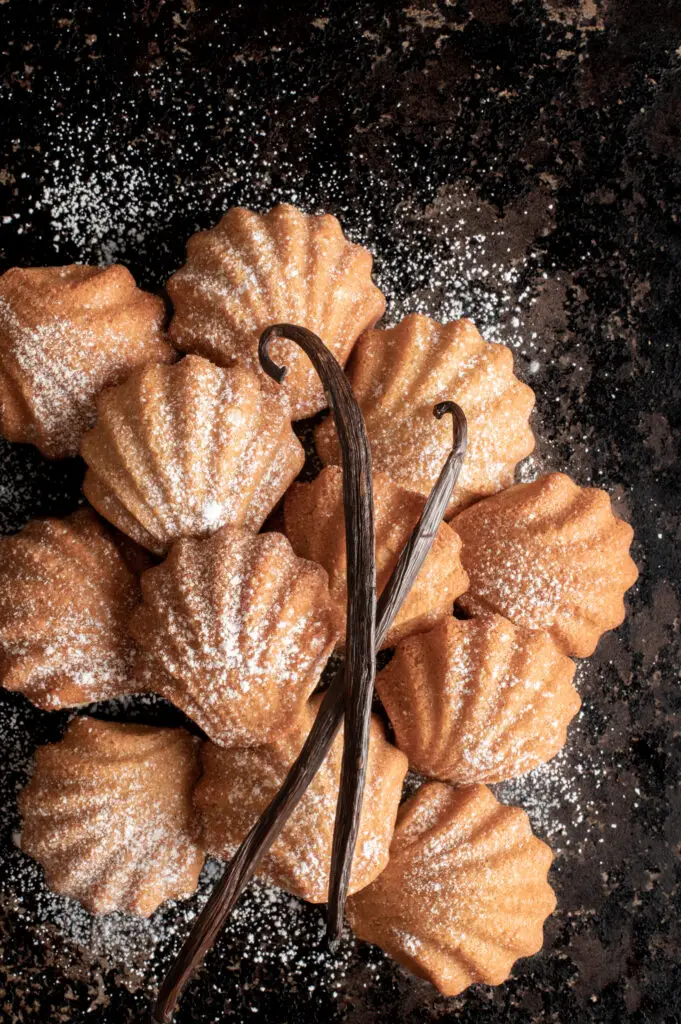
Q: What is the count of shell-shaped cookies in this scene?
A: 12